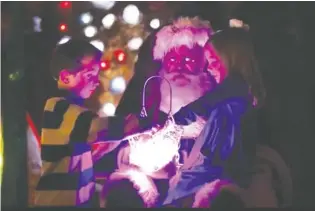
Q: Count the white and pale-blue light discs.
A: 11